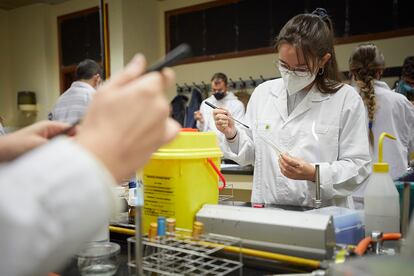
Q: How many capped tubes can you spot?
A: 4